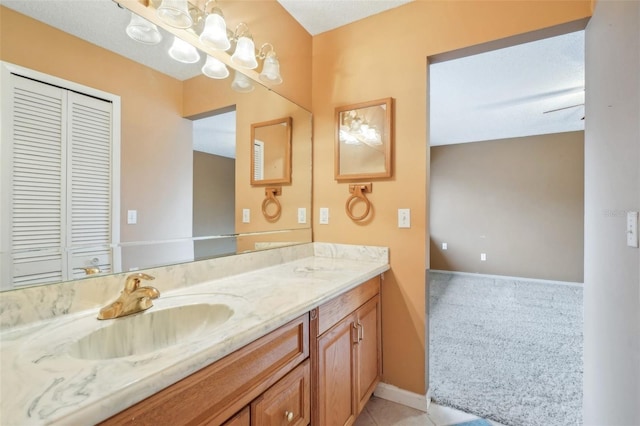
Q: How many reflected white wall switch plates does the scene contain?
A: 3